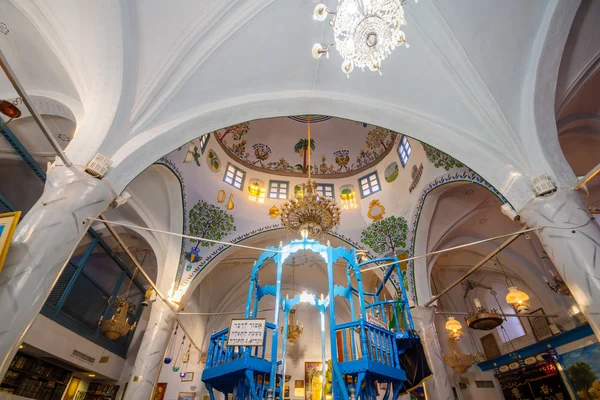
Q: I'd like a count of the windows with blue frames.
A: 6